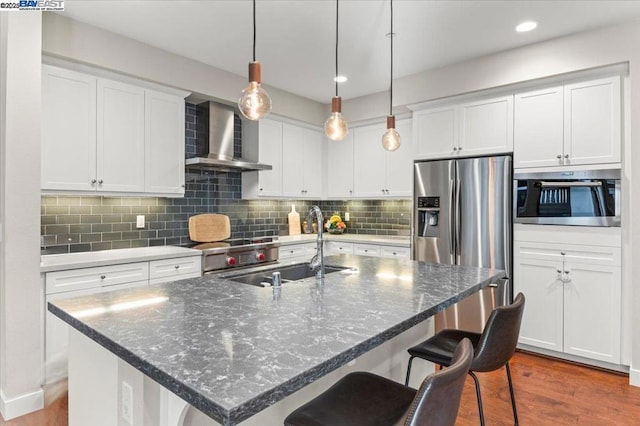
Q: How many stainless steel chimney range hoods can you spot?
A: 1